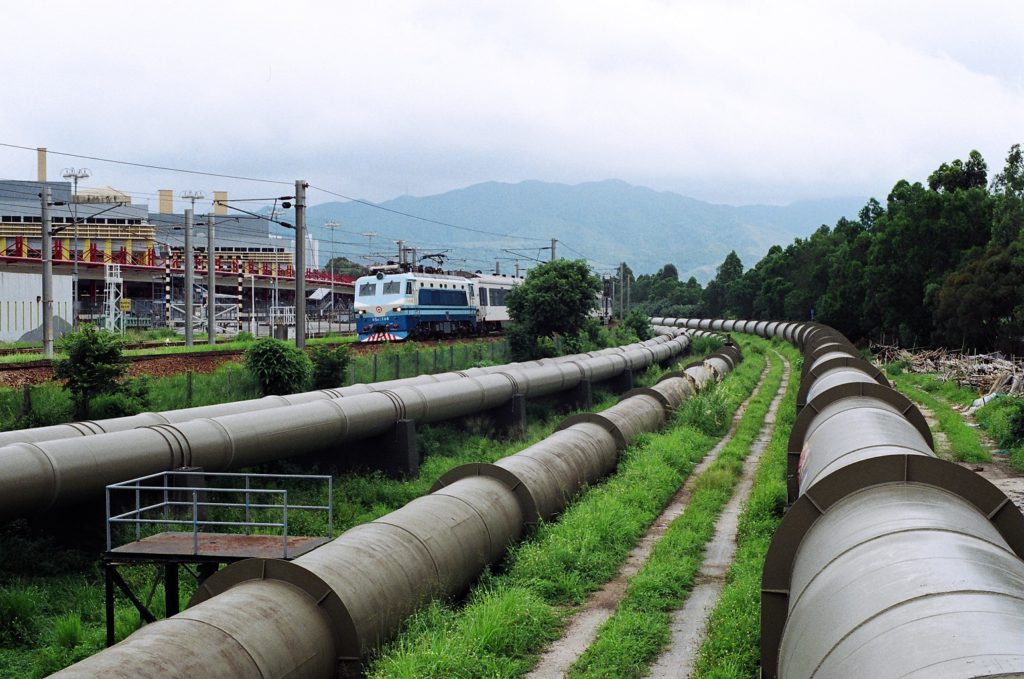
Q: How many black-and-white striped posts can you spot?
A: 2